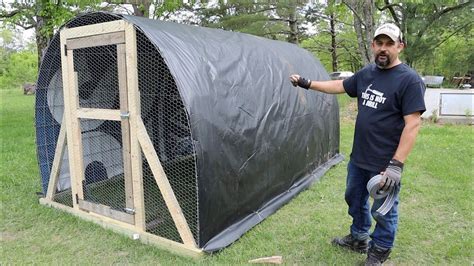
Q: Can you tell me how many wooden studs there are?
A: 11